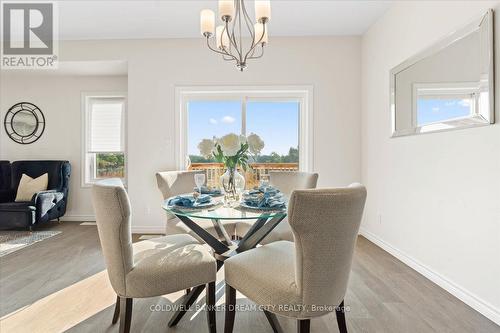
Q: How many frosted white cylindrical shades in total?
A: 5